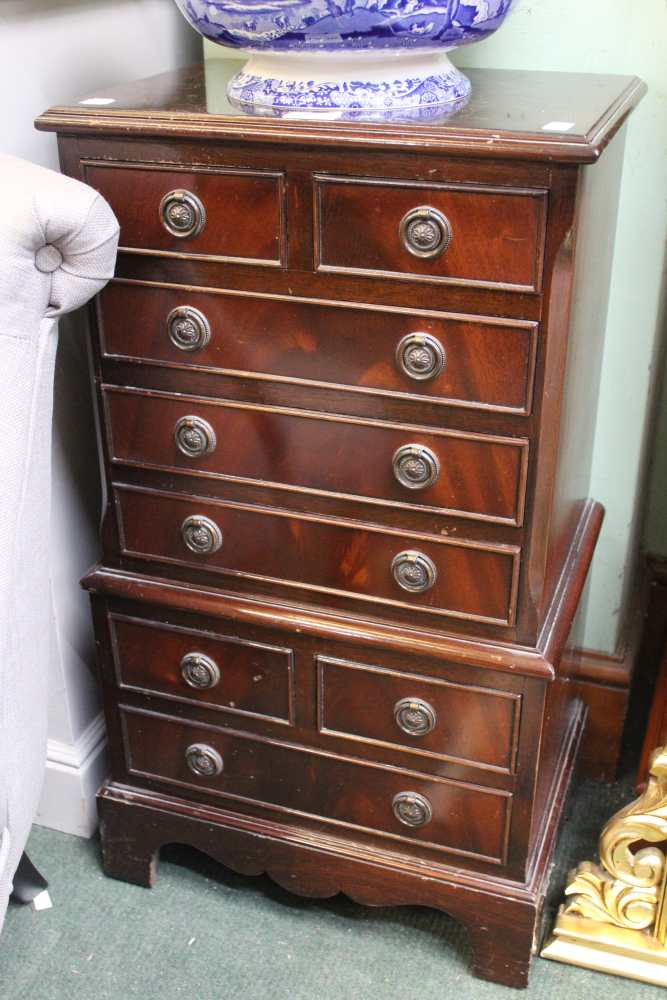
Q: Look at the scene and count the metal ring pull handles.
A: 12